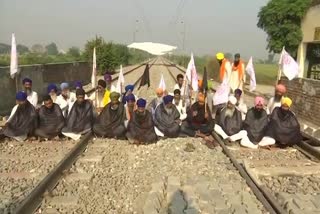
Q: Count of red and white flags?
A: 8